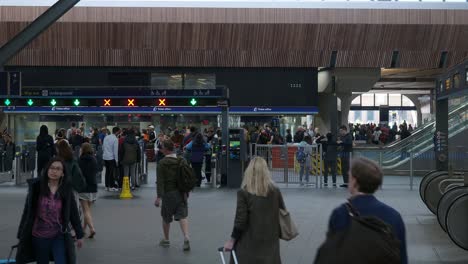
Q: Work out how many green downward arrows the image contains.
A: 5